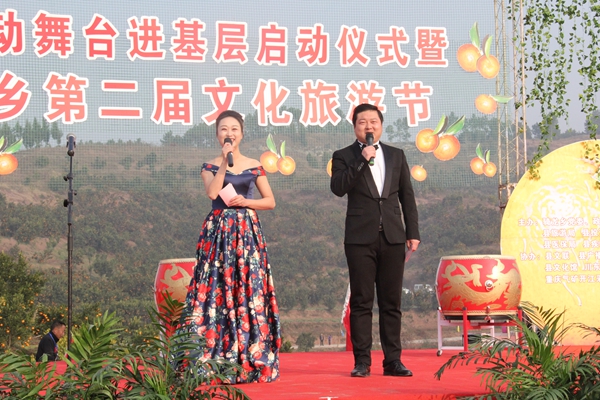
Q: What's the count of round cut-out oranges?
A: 12